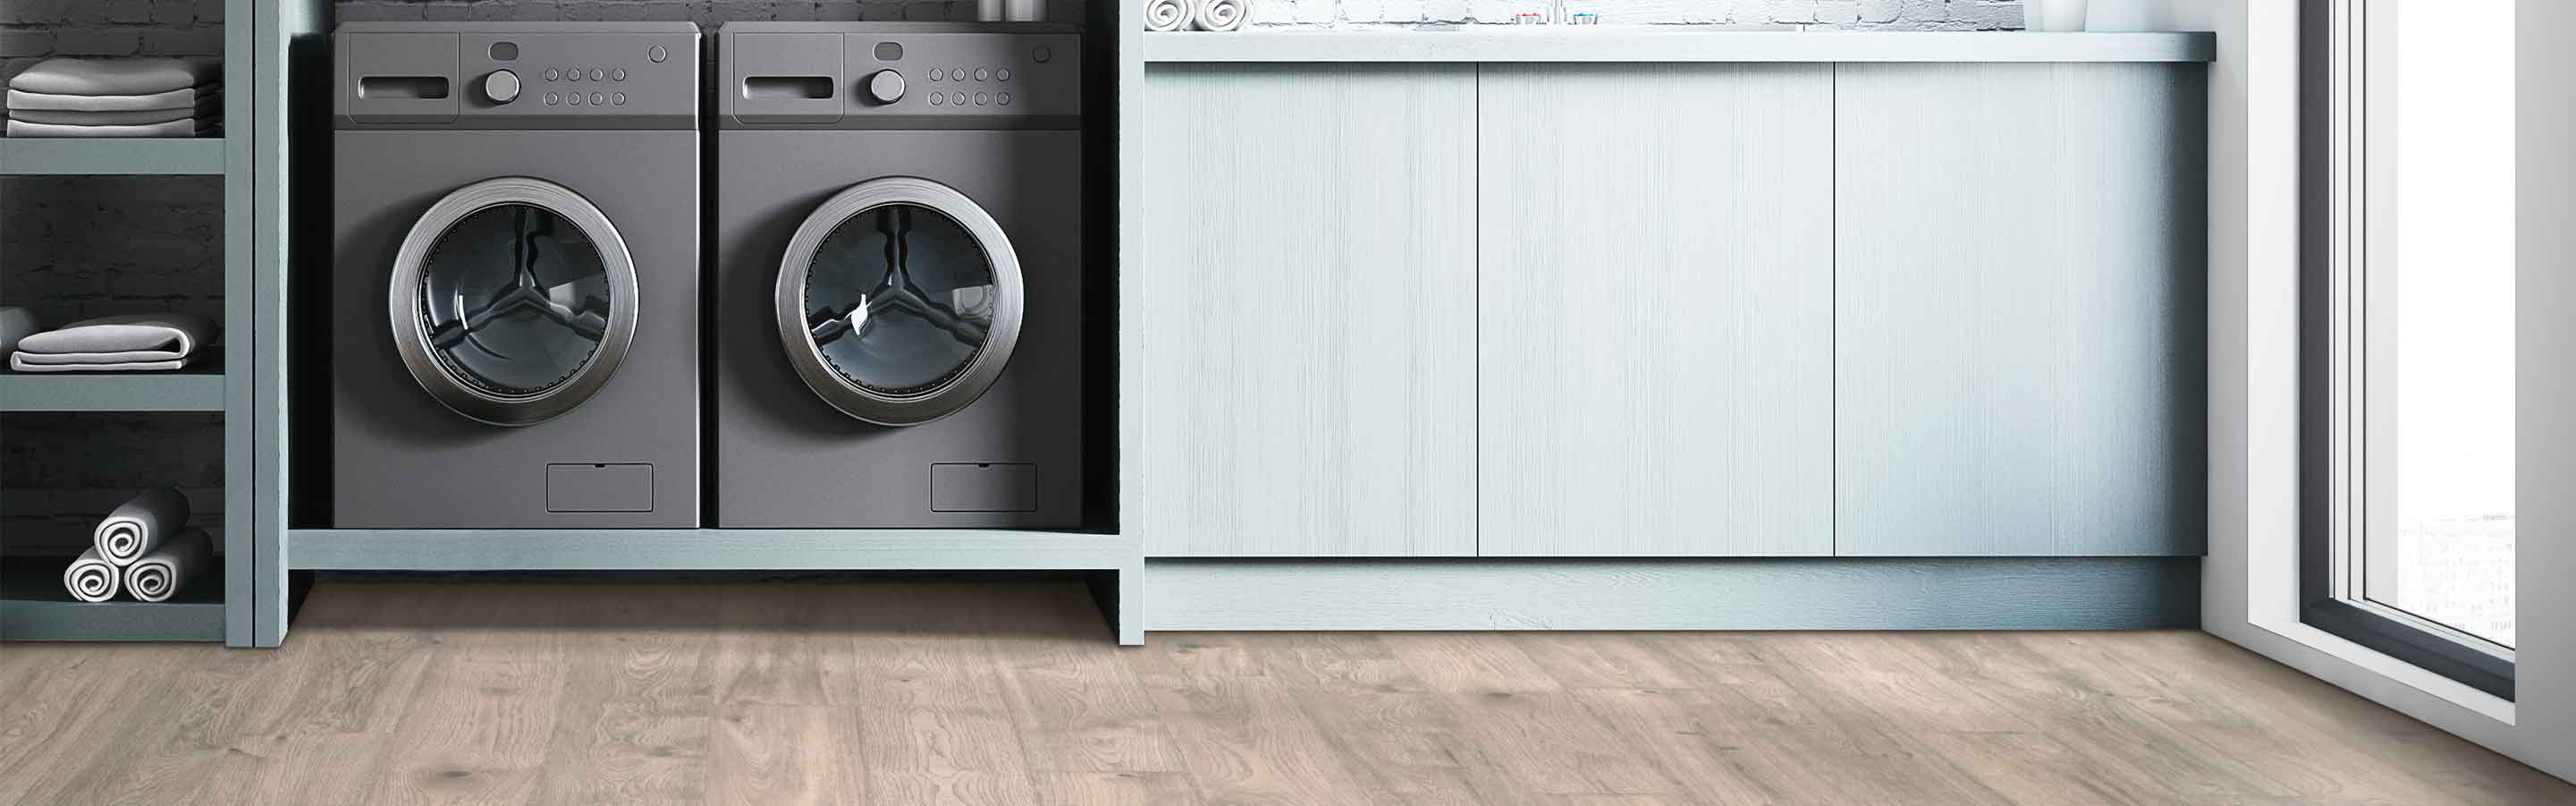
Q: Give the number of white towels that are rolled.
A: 5